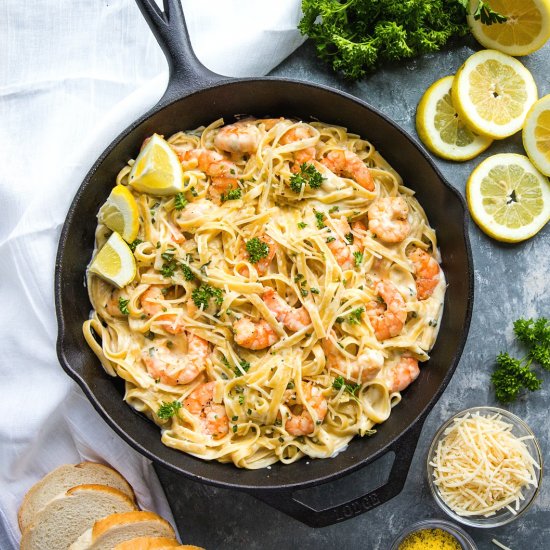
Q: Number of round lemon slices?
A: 5